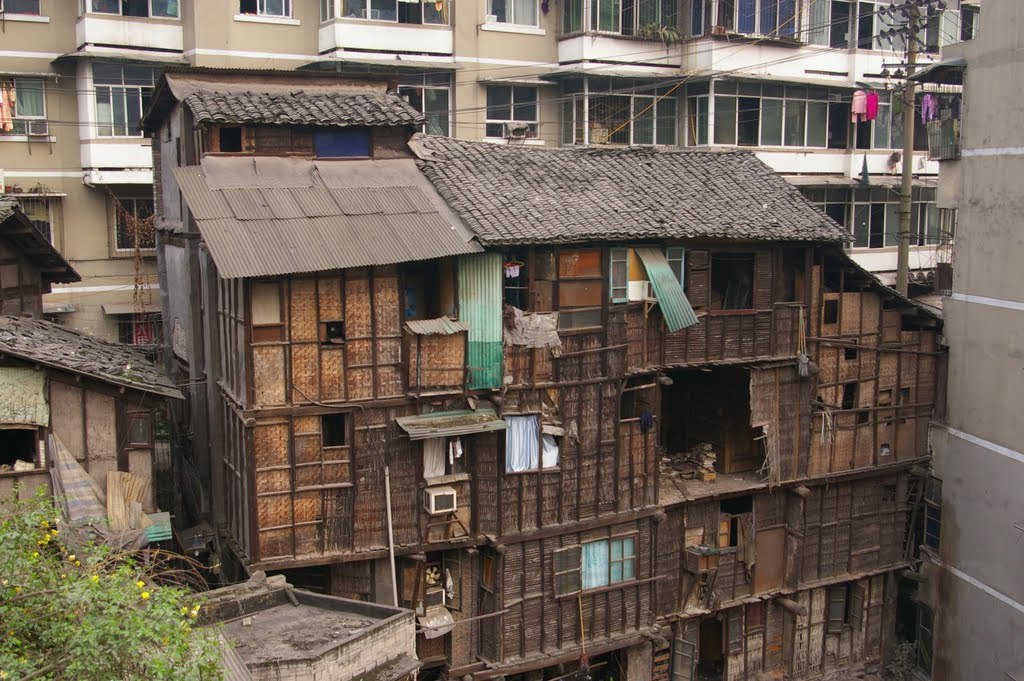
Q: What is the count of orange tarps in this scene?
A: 0